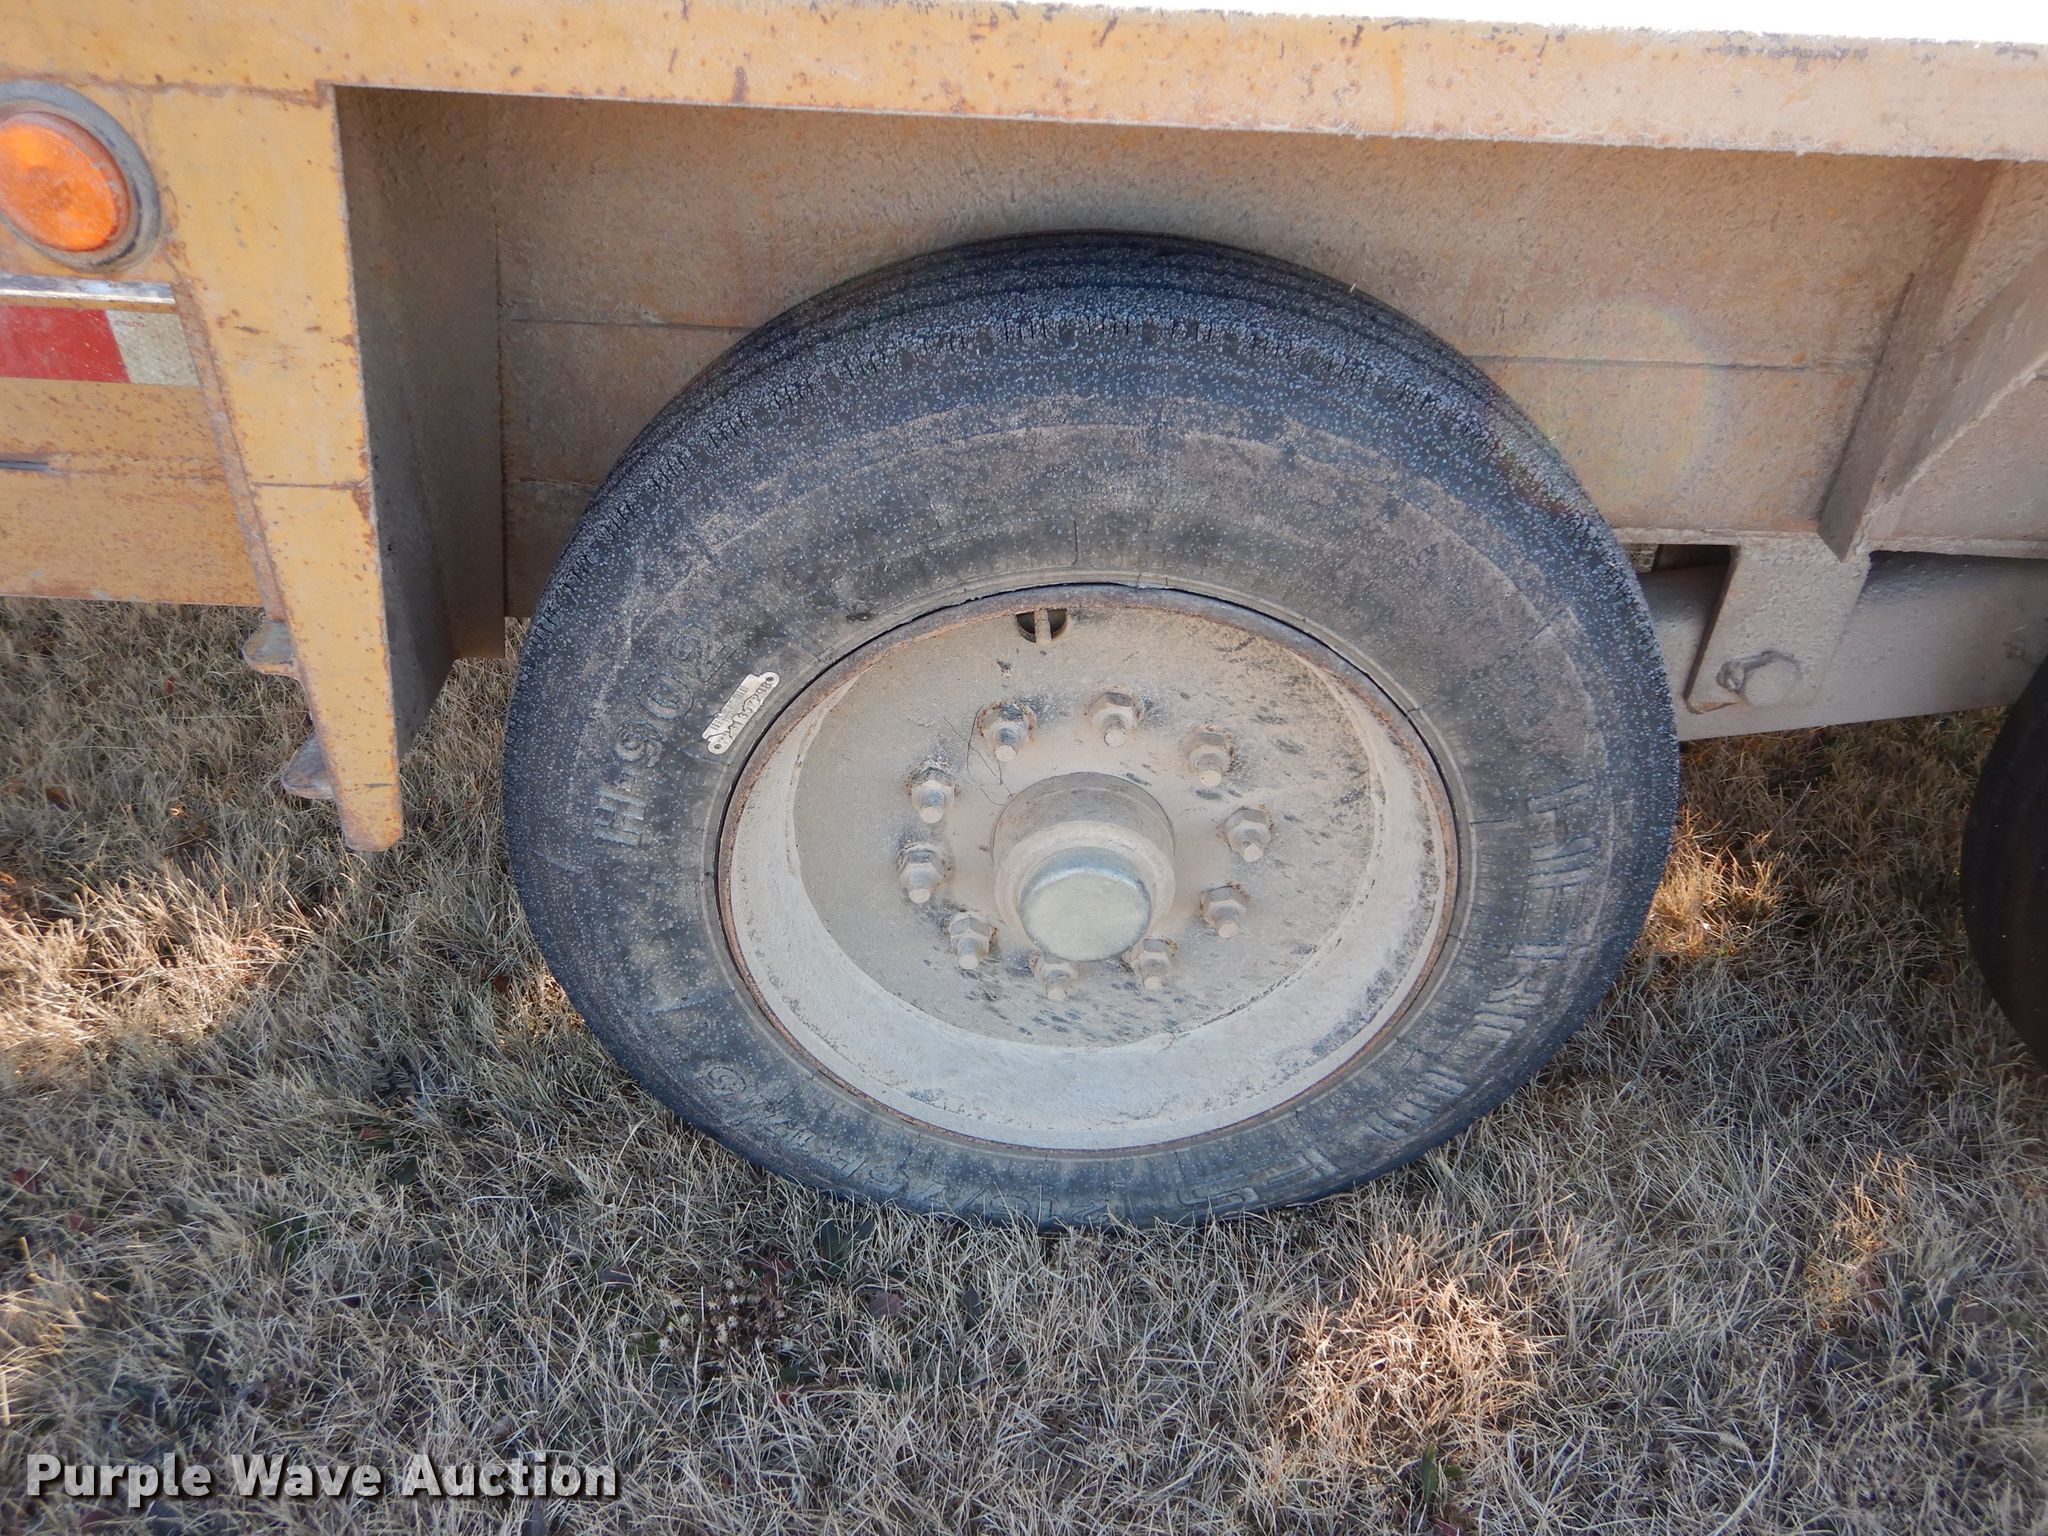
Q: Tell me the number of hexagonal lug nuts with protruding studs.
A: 10